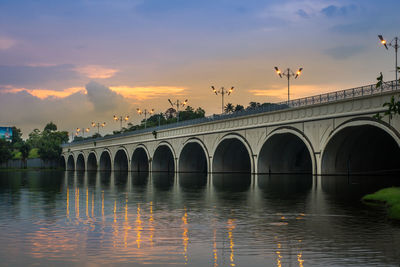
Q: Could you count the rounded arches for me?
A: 12